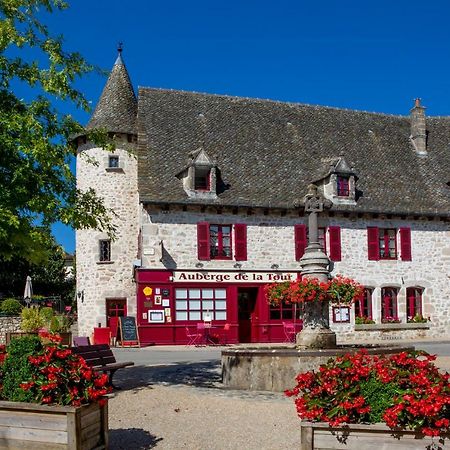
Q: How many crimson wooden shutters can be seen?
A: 6